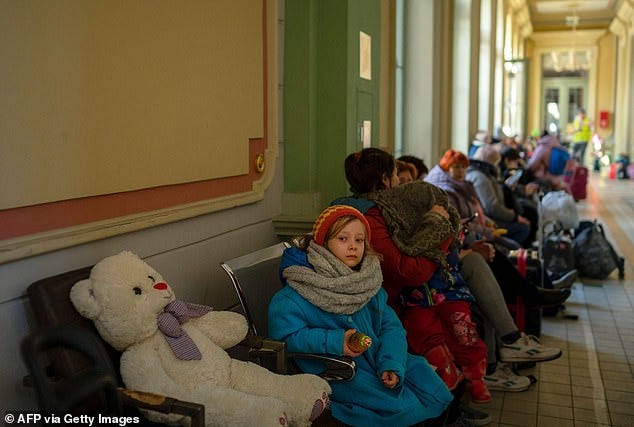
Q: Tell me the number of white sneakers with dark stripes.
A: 2